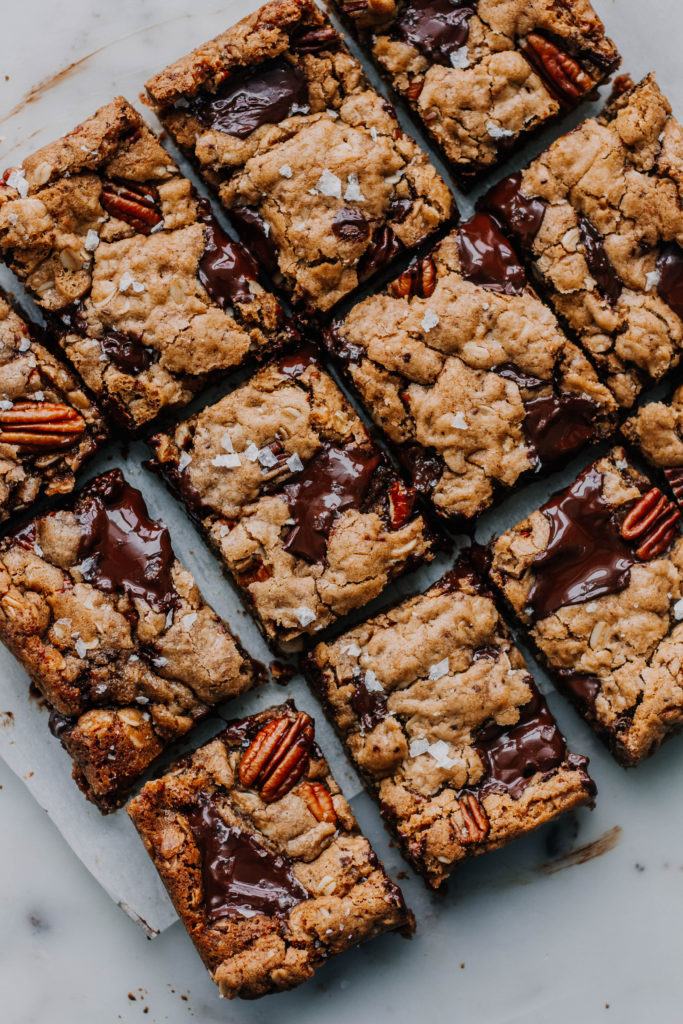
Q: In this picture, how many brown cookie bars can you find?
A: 12